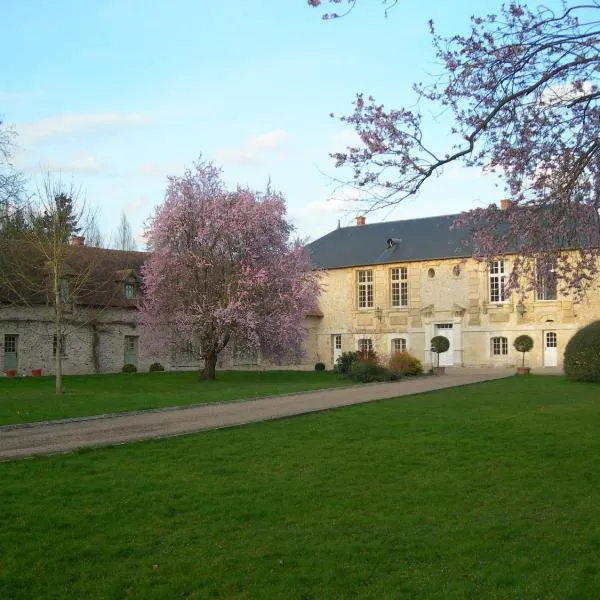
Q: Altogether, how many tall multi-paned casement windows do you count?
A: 4